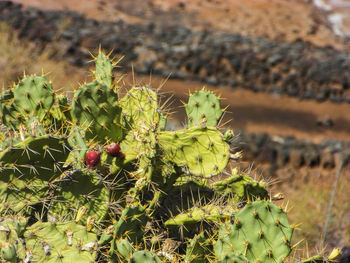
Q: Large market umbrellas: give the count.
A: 0